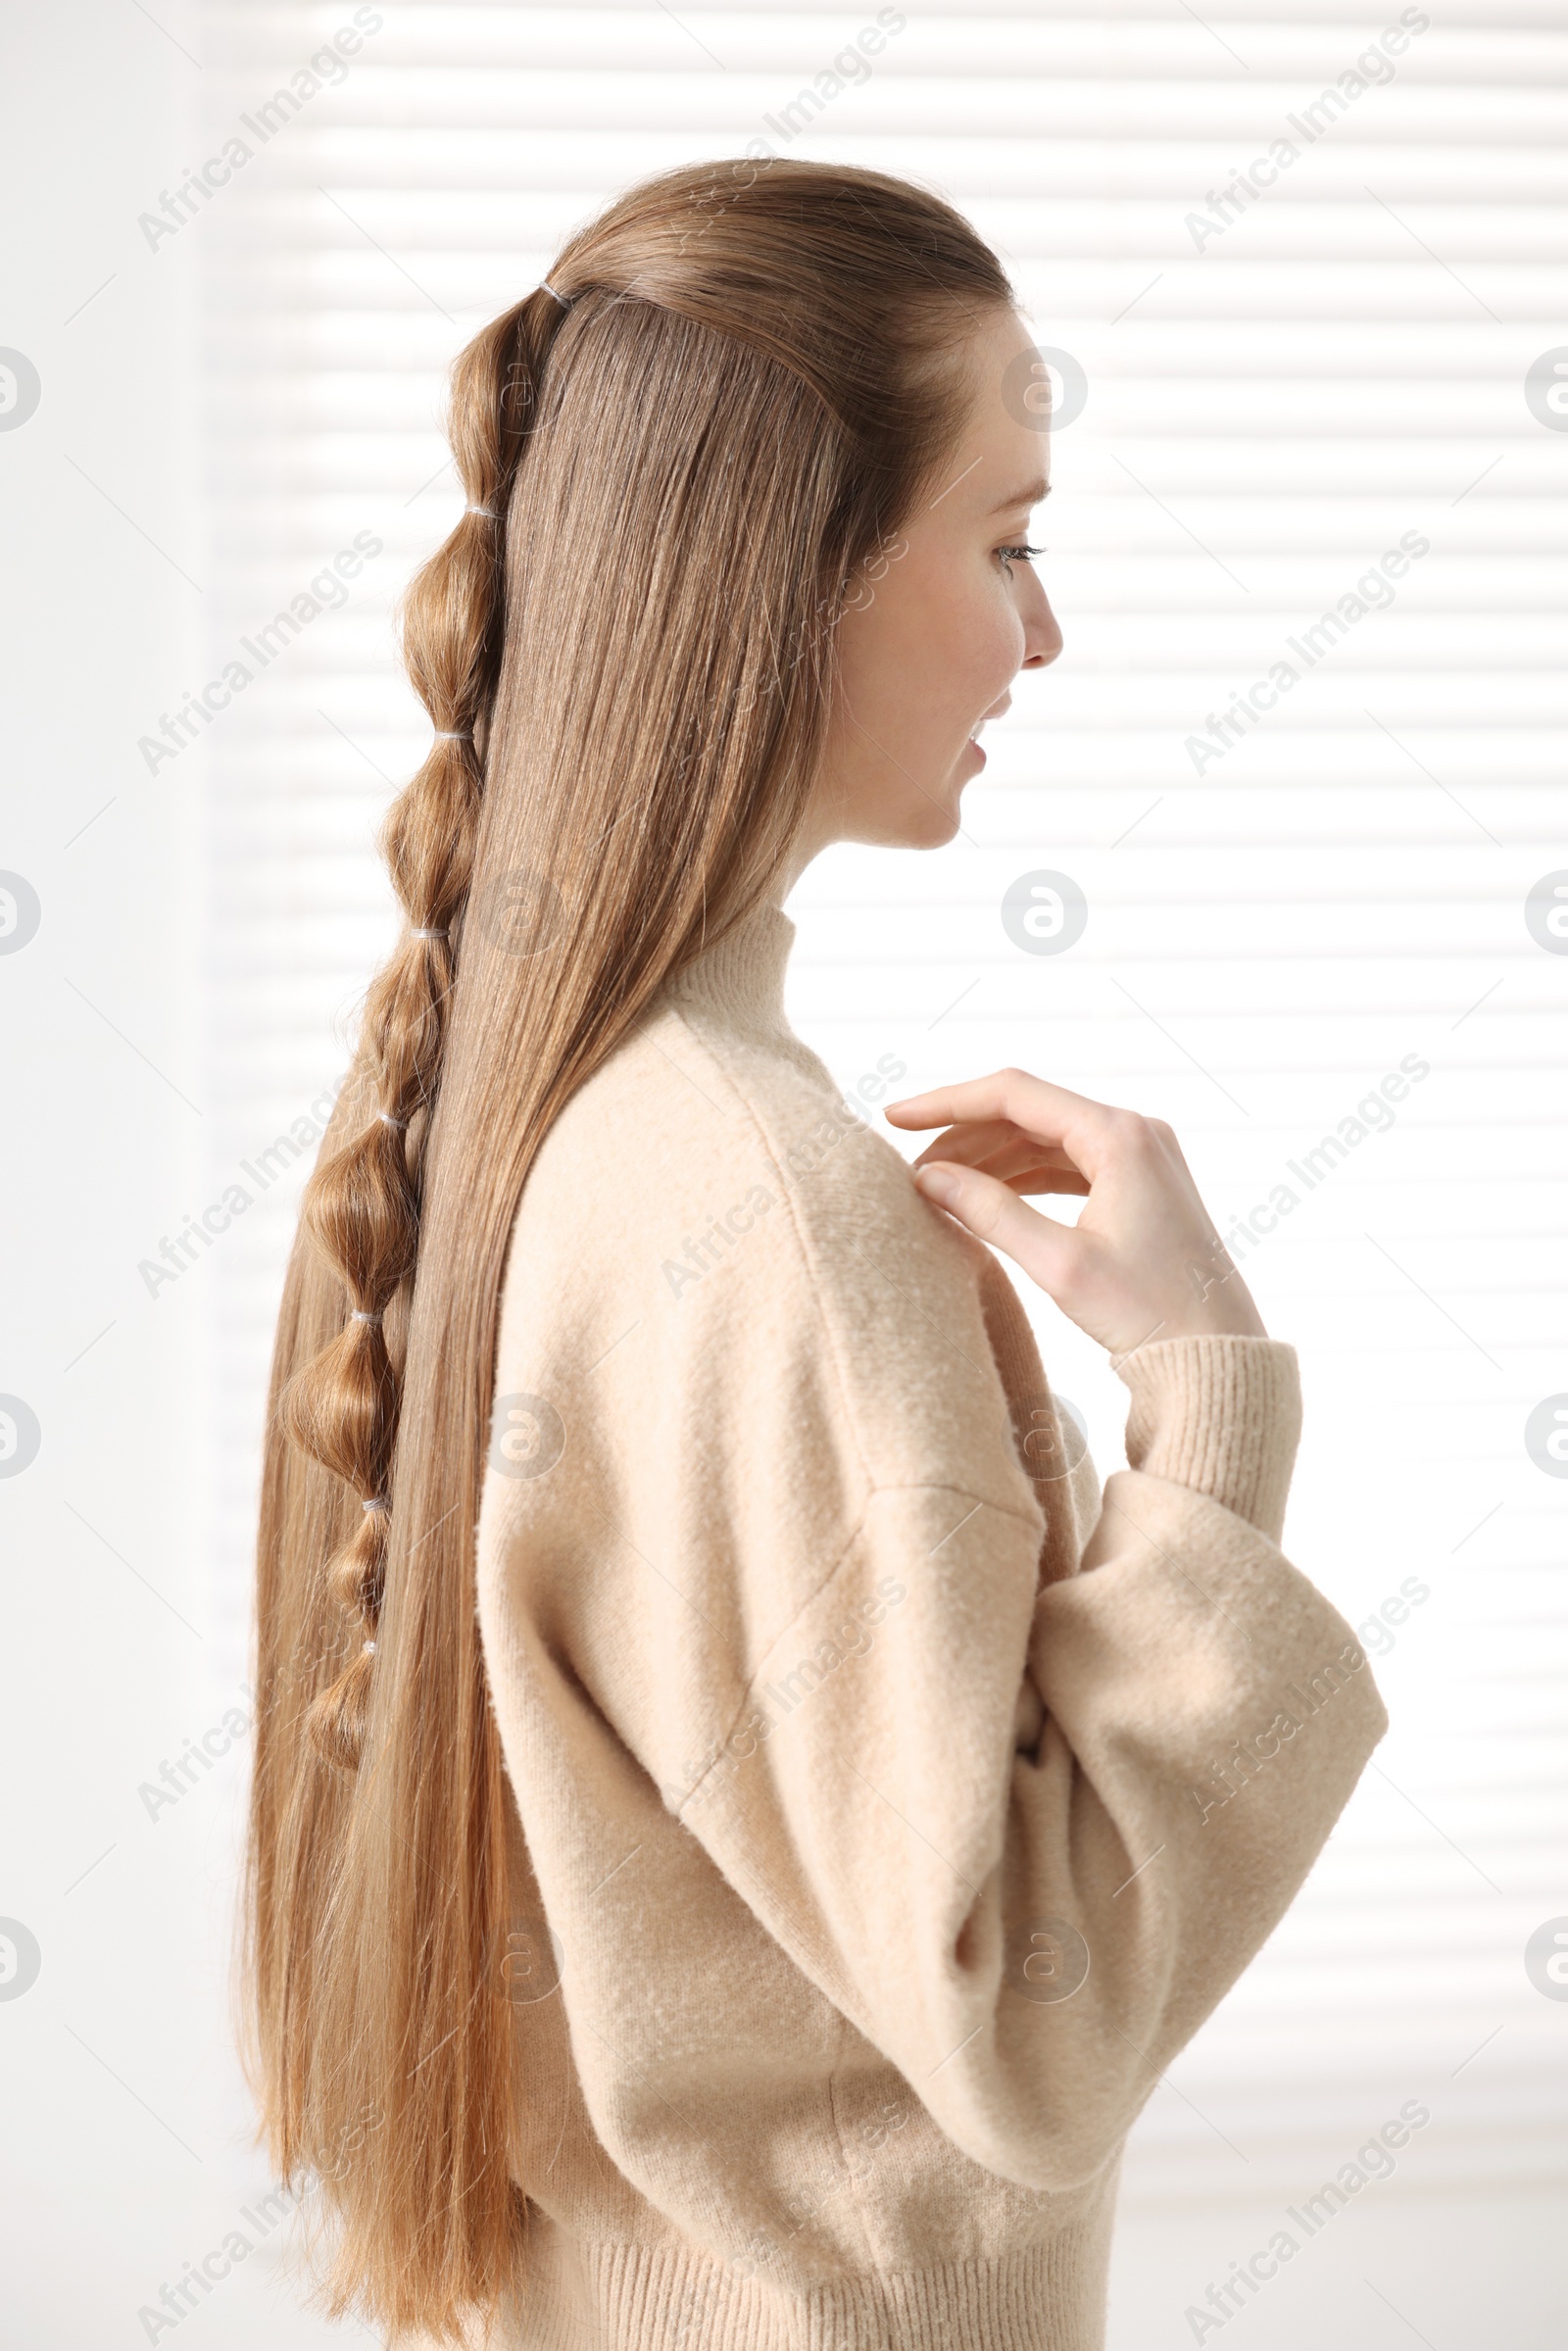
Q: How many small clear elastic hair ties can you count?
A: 8